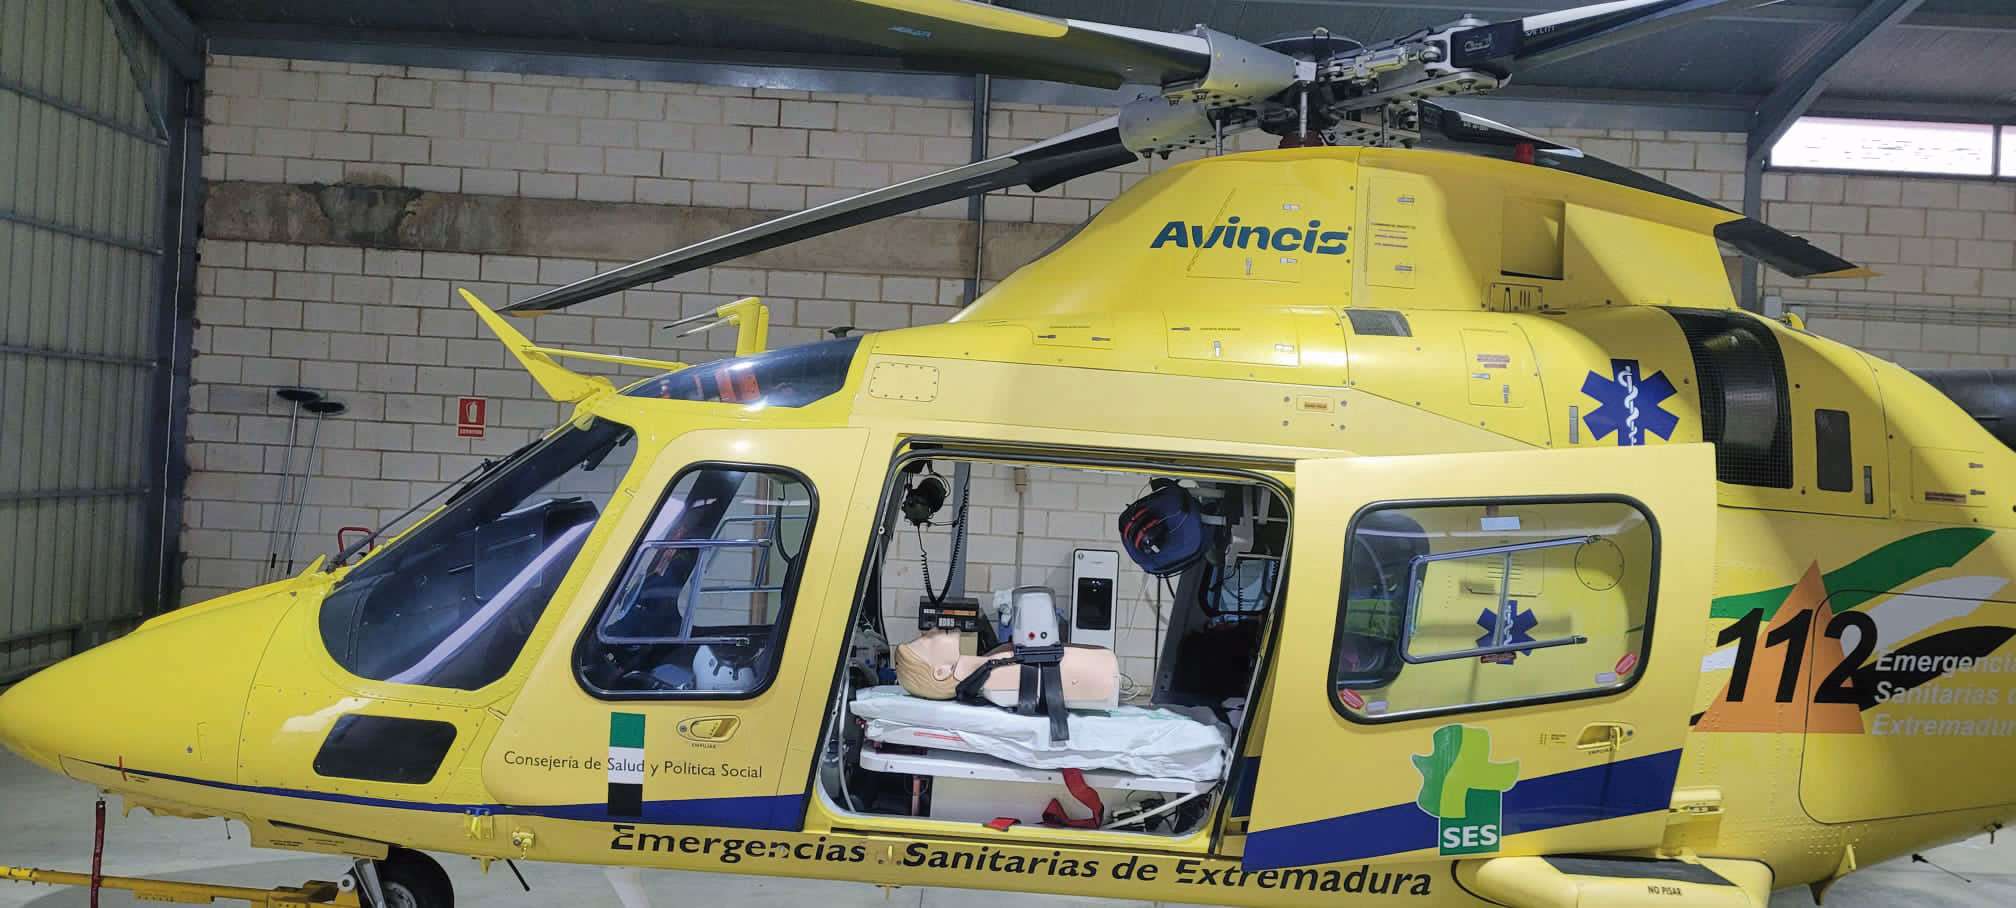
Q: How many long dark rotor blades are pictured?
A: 4